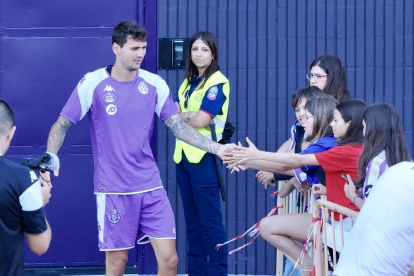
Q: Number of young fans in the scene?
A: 5